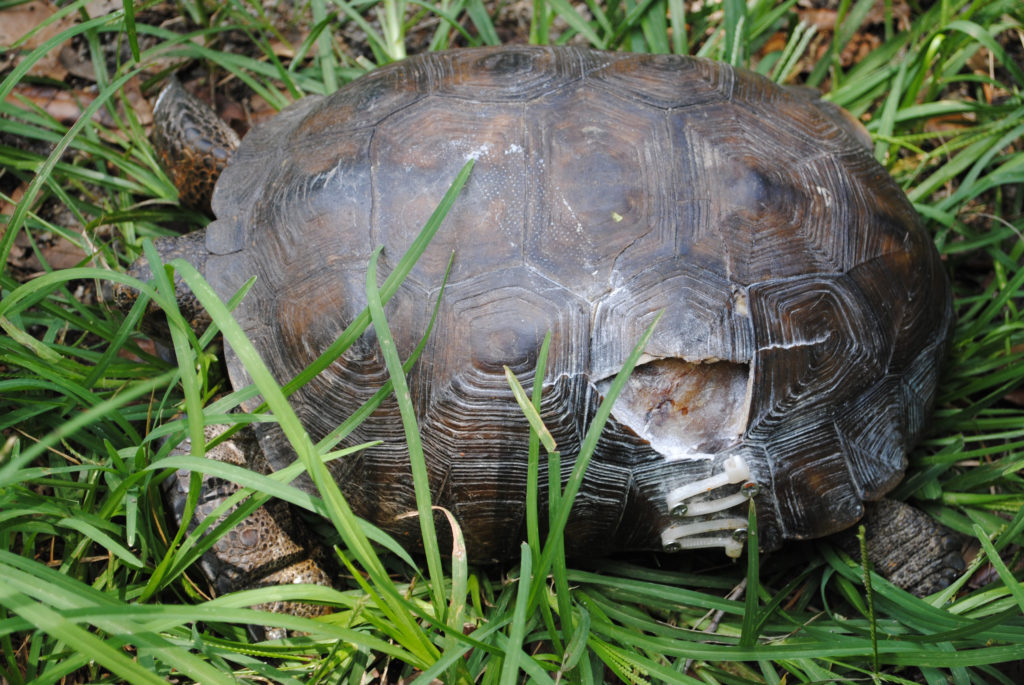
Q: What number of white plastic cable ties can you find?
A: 2